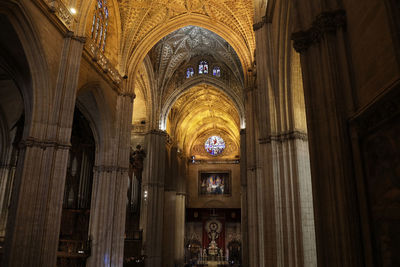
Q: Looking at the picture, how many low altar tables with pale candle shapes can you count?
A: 1